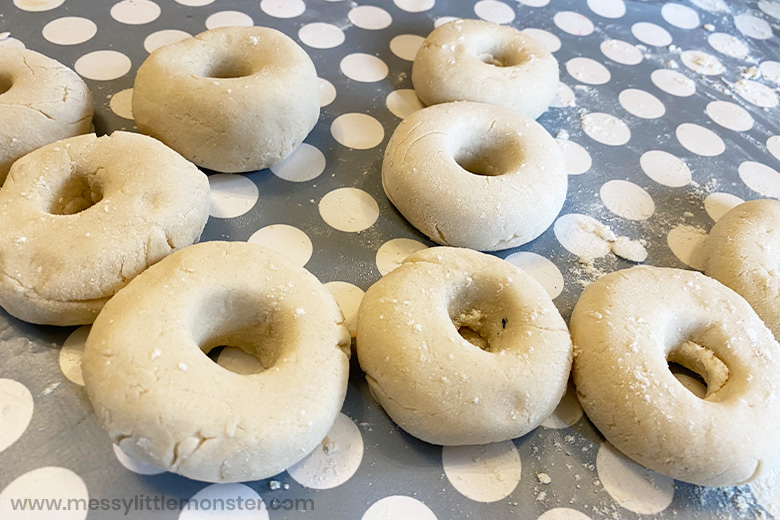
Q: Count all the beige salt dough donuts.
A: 9